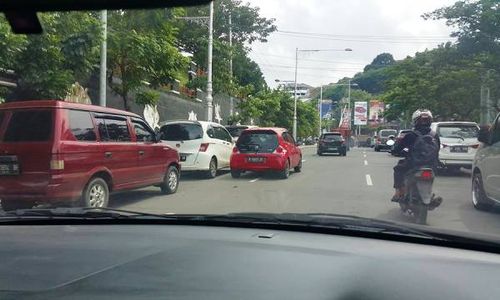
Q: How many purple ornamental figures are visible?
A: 0